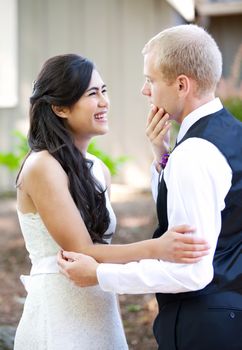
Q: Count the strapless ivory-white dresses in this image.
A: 1